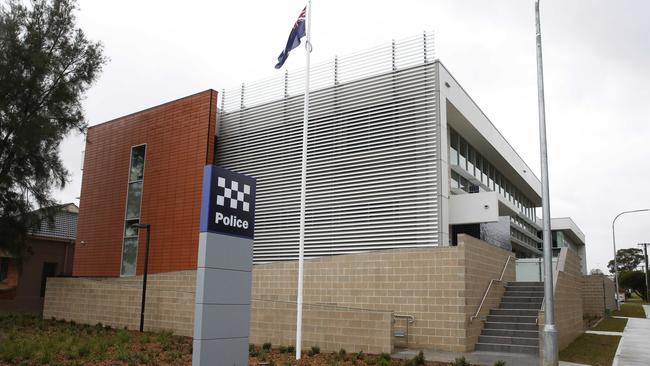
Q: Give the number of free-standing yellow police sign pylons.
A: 0